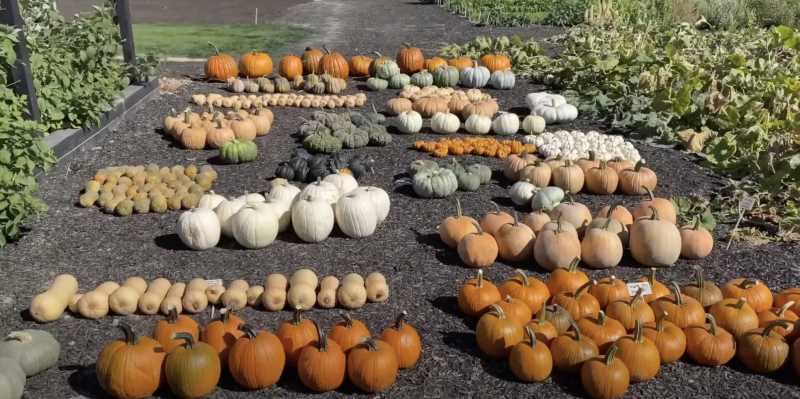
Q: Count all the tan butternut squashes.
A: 15